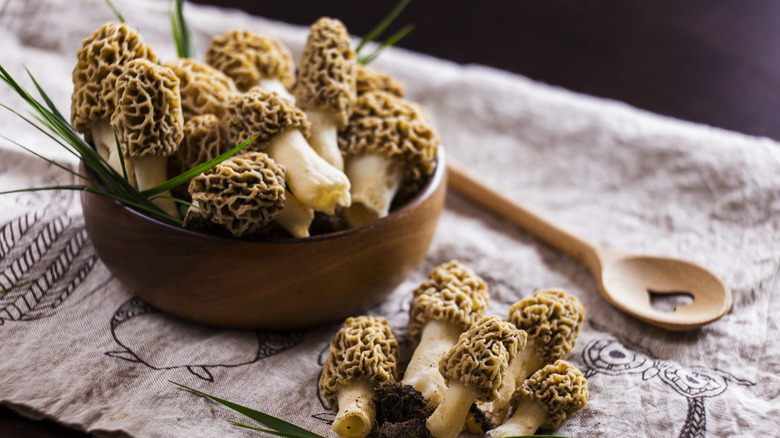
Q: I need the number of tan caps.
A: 15